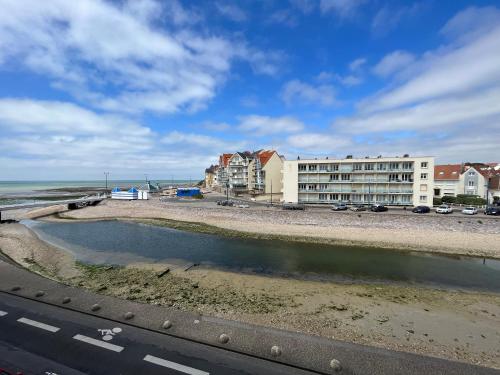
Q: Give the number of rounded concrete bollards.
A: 9